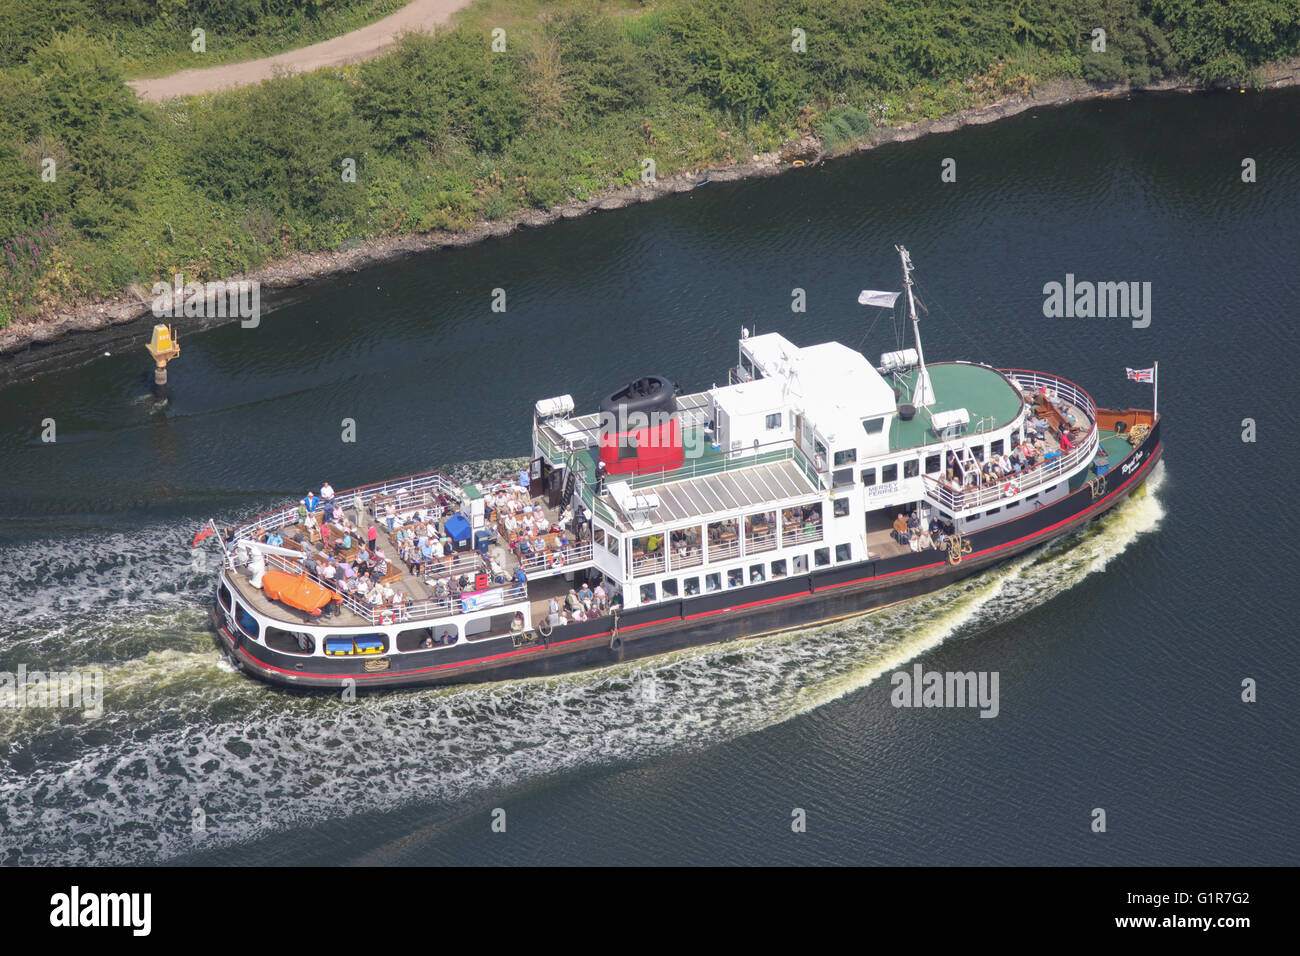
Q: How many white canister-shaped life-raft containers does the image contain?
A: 4